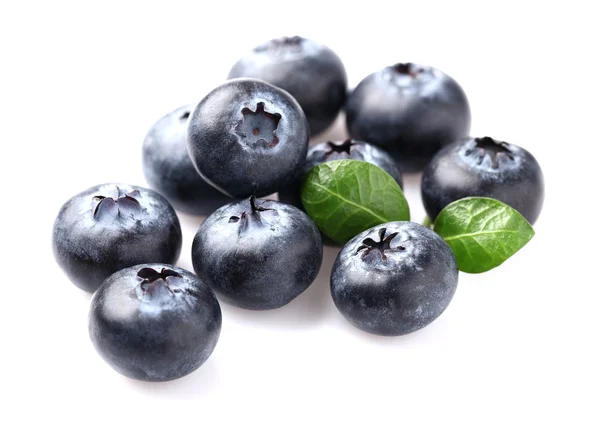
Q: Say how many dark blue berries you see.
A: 10